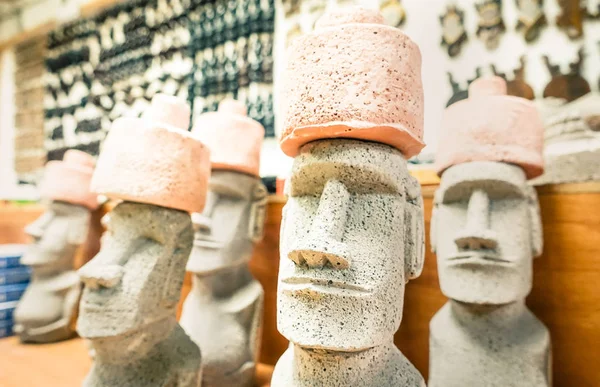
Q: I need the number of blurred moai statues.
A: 4